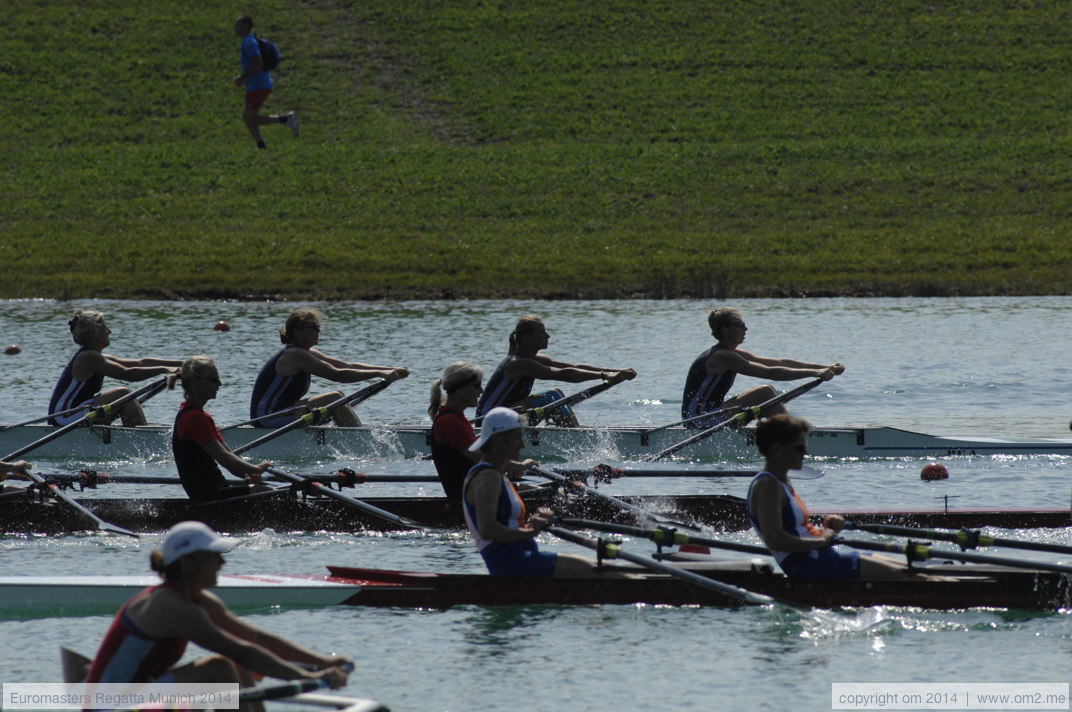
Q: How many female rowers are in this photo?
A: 9